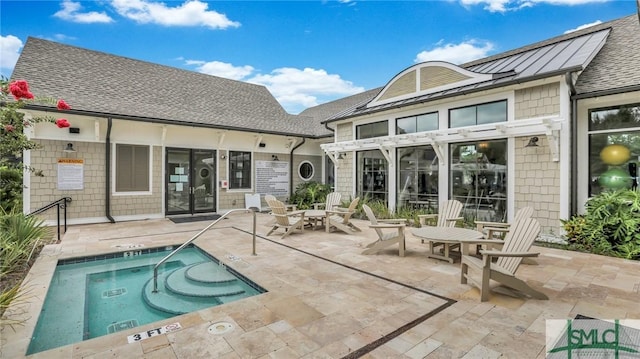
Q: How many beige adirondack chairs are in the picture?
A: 8